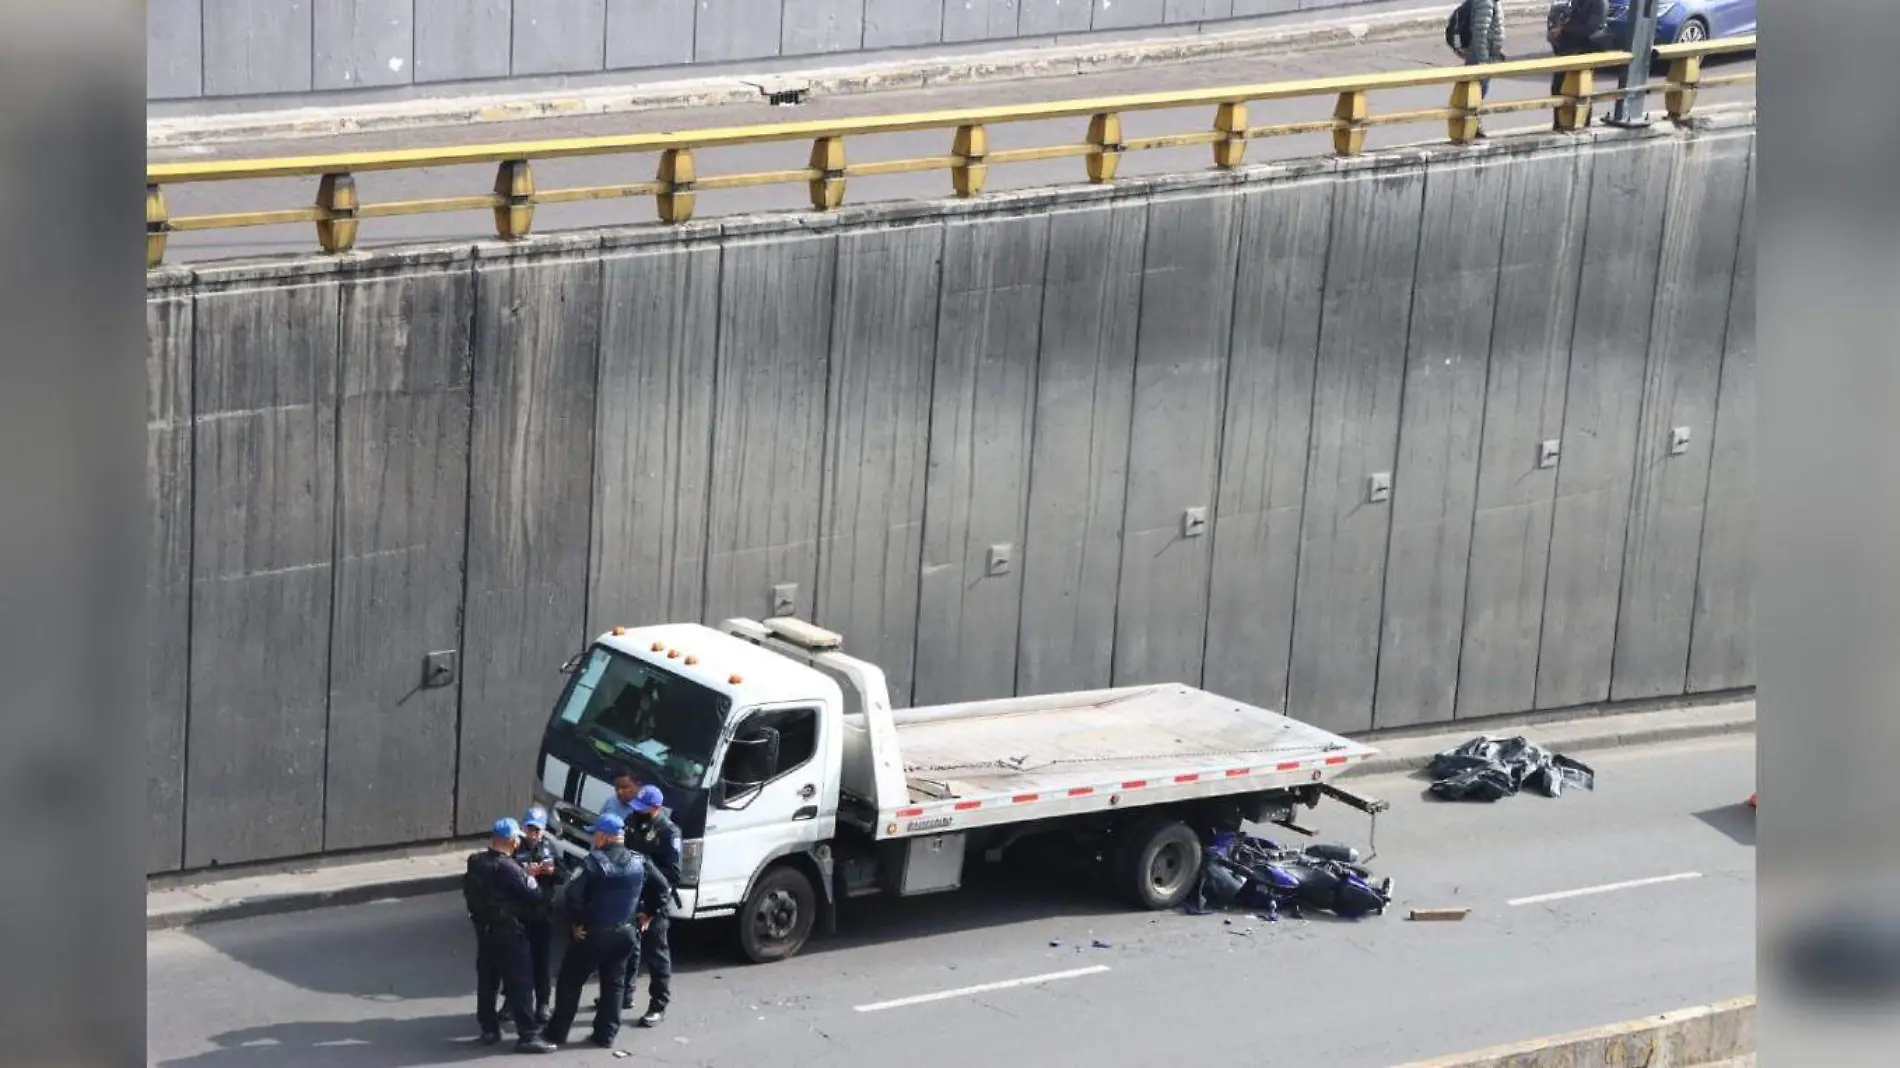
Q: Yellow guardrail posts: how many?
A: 12